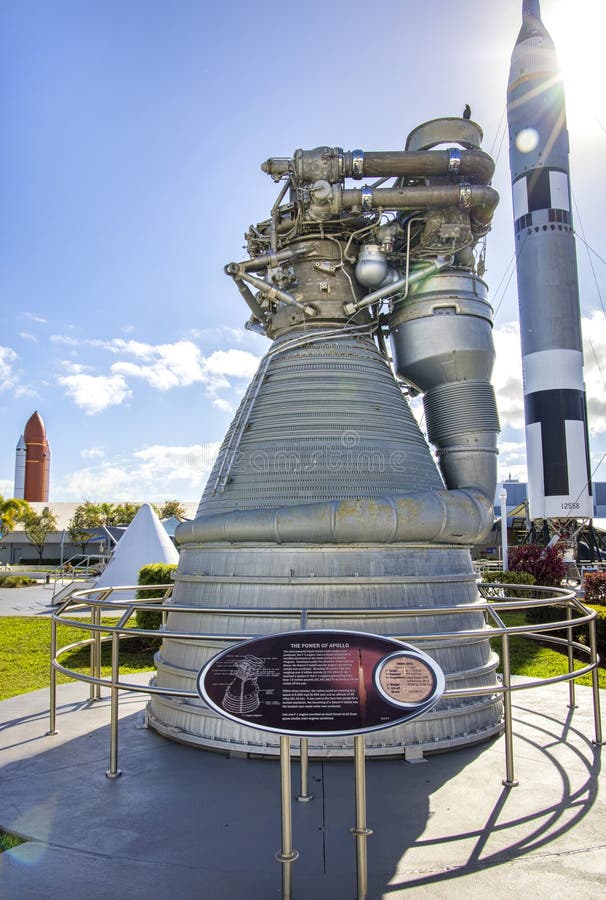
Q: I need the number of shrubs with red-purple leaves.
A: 2